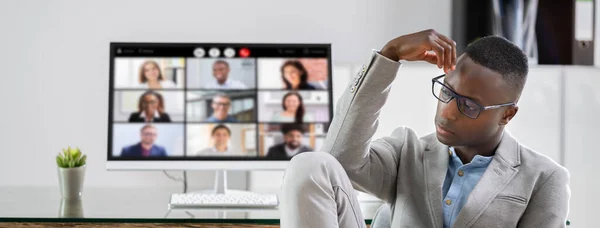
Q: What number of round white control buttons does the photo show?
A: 3